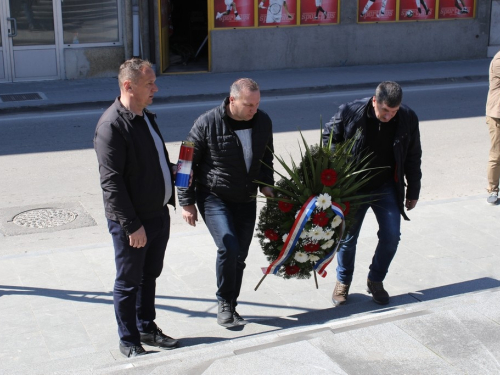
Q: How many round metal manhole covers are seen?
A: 1